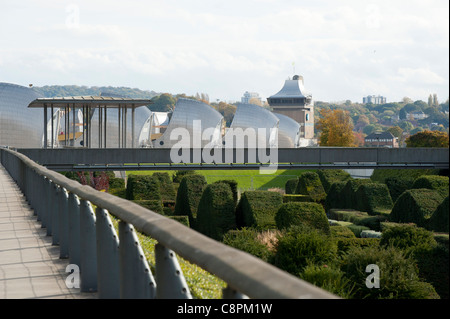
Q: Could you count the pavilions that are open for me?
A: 1